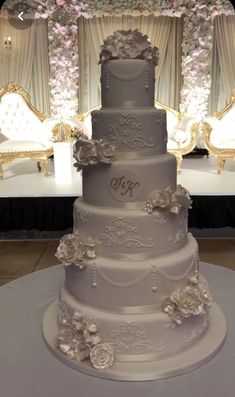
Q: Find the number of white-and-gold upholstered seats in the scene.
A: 3